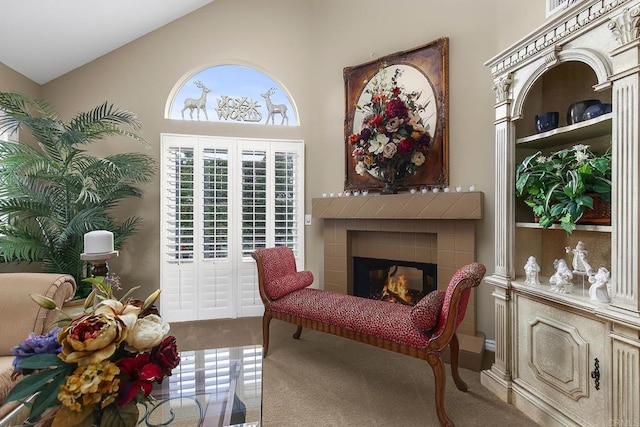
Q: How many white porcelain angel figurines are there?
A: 4